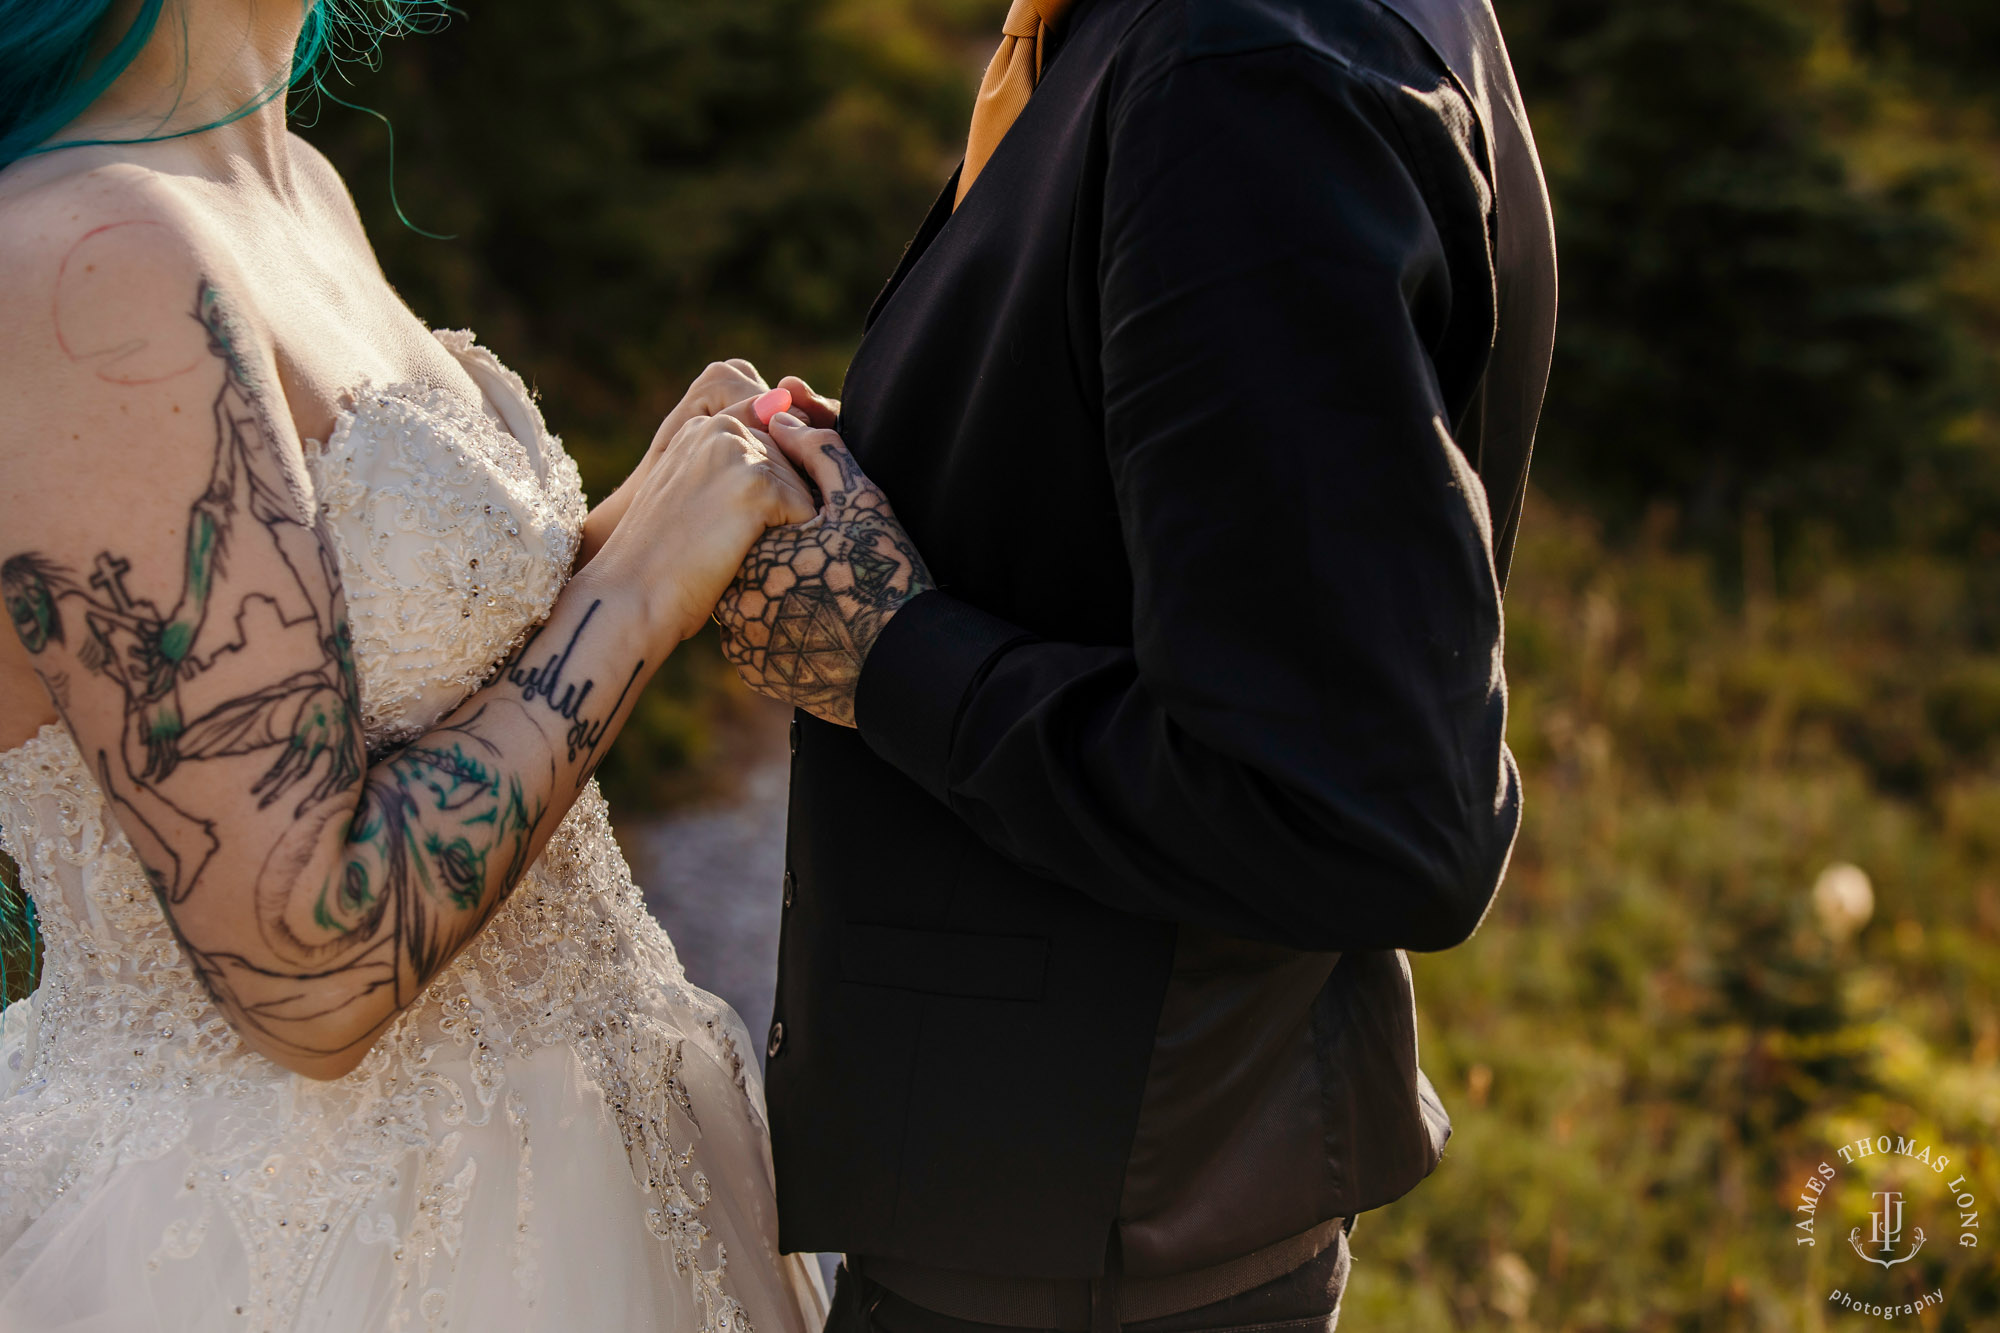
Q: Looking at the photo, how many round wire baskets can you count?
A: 0